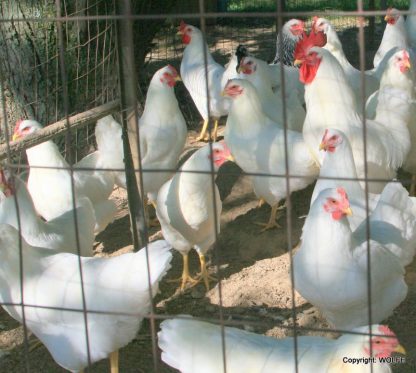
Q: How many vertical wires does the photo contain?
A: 6